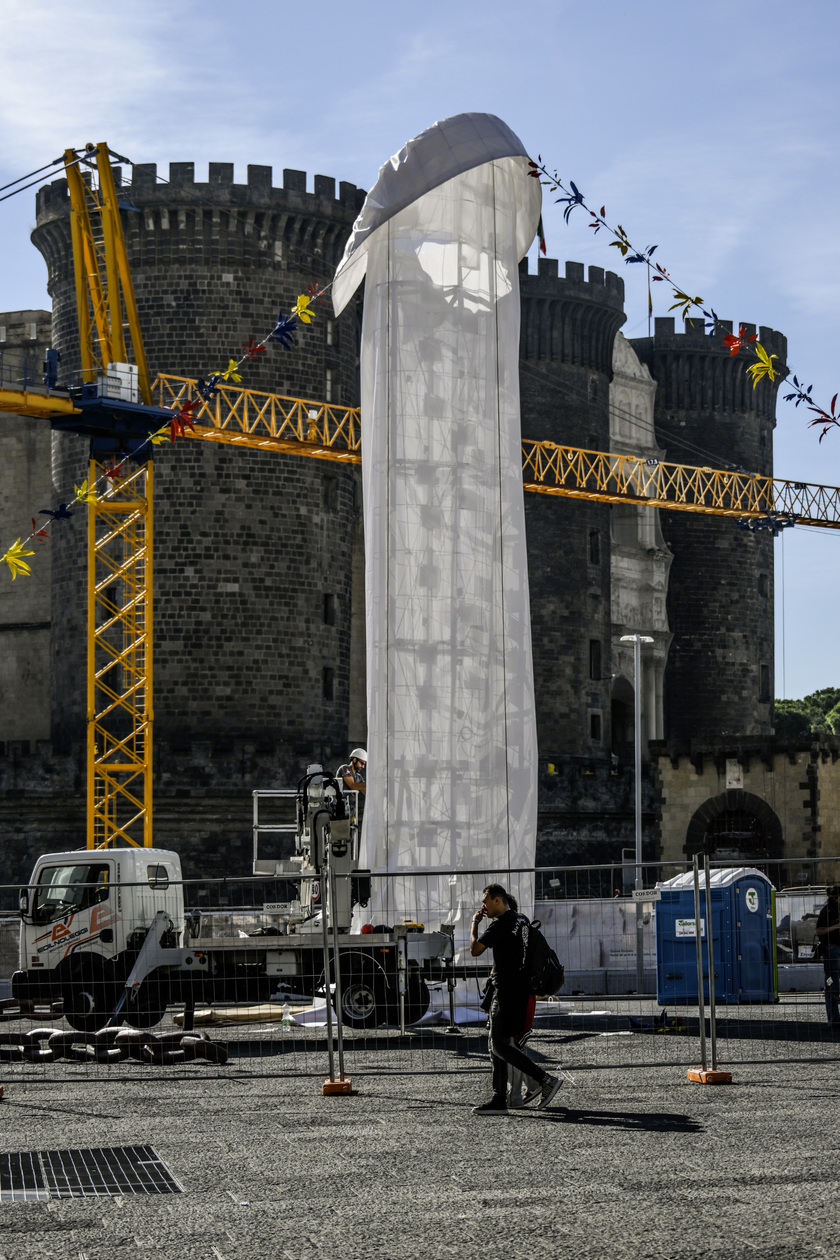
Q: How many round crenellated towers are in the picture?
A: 3